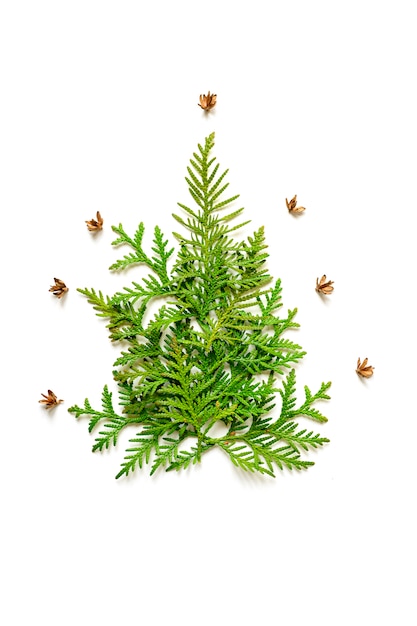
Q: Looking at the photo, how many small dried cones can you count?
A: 7